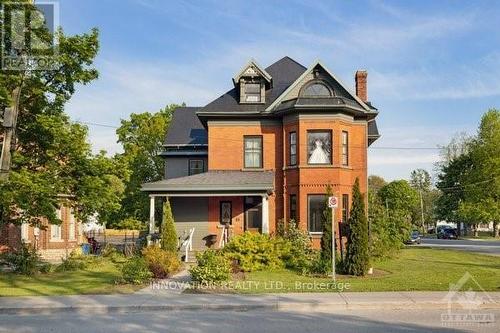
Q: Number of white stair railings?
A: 2